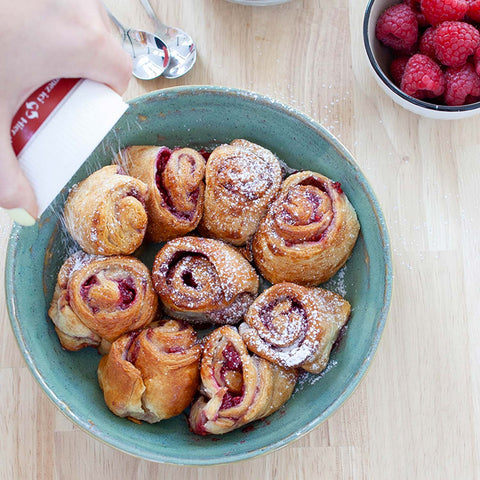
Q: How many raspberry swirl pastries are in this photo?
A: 9